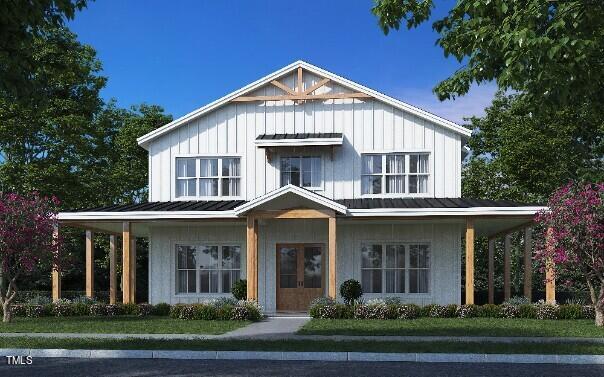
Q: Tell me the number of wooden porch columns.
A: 12